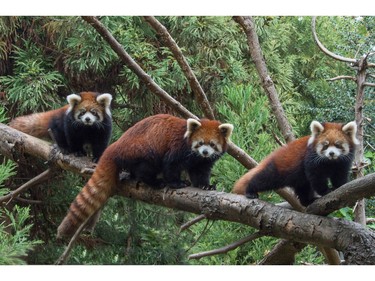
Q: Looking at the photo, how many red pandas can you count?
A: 3